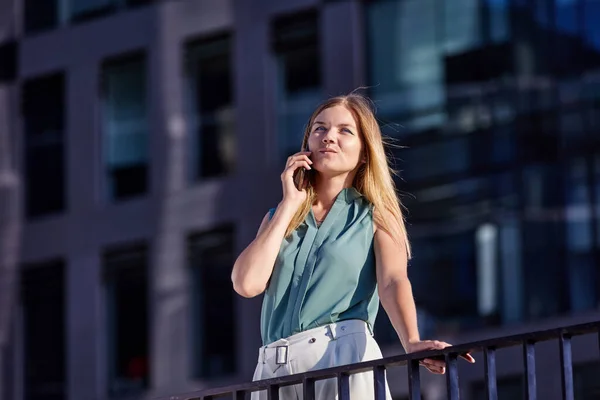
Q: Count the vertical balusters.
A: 11